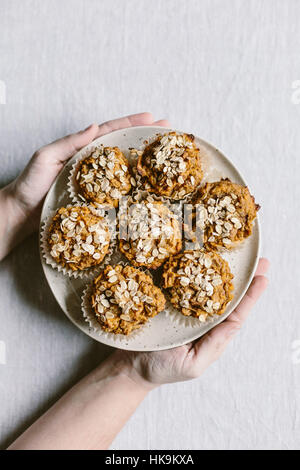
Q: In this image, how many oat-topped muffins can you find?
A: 7